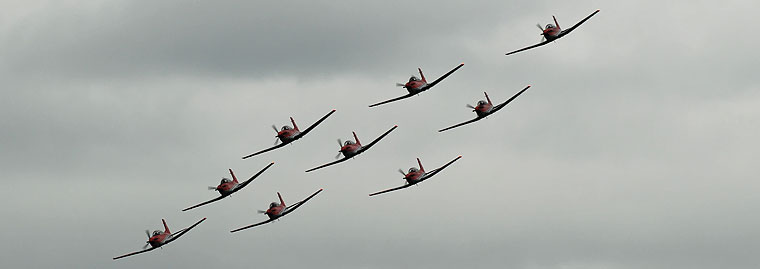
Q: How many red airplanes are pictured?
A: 9